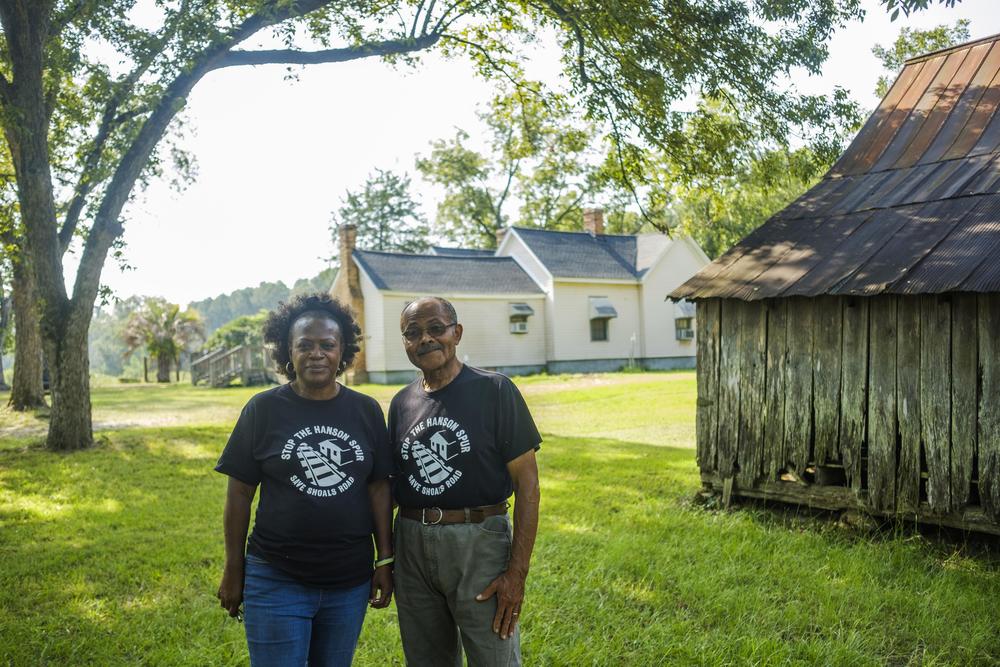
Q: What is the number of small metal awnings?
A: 3